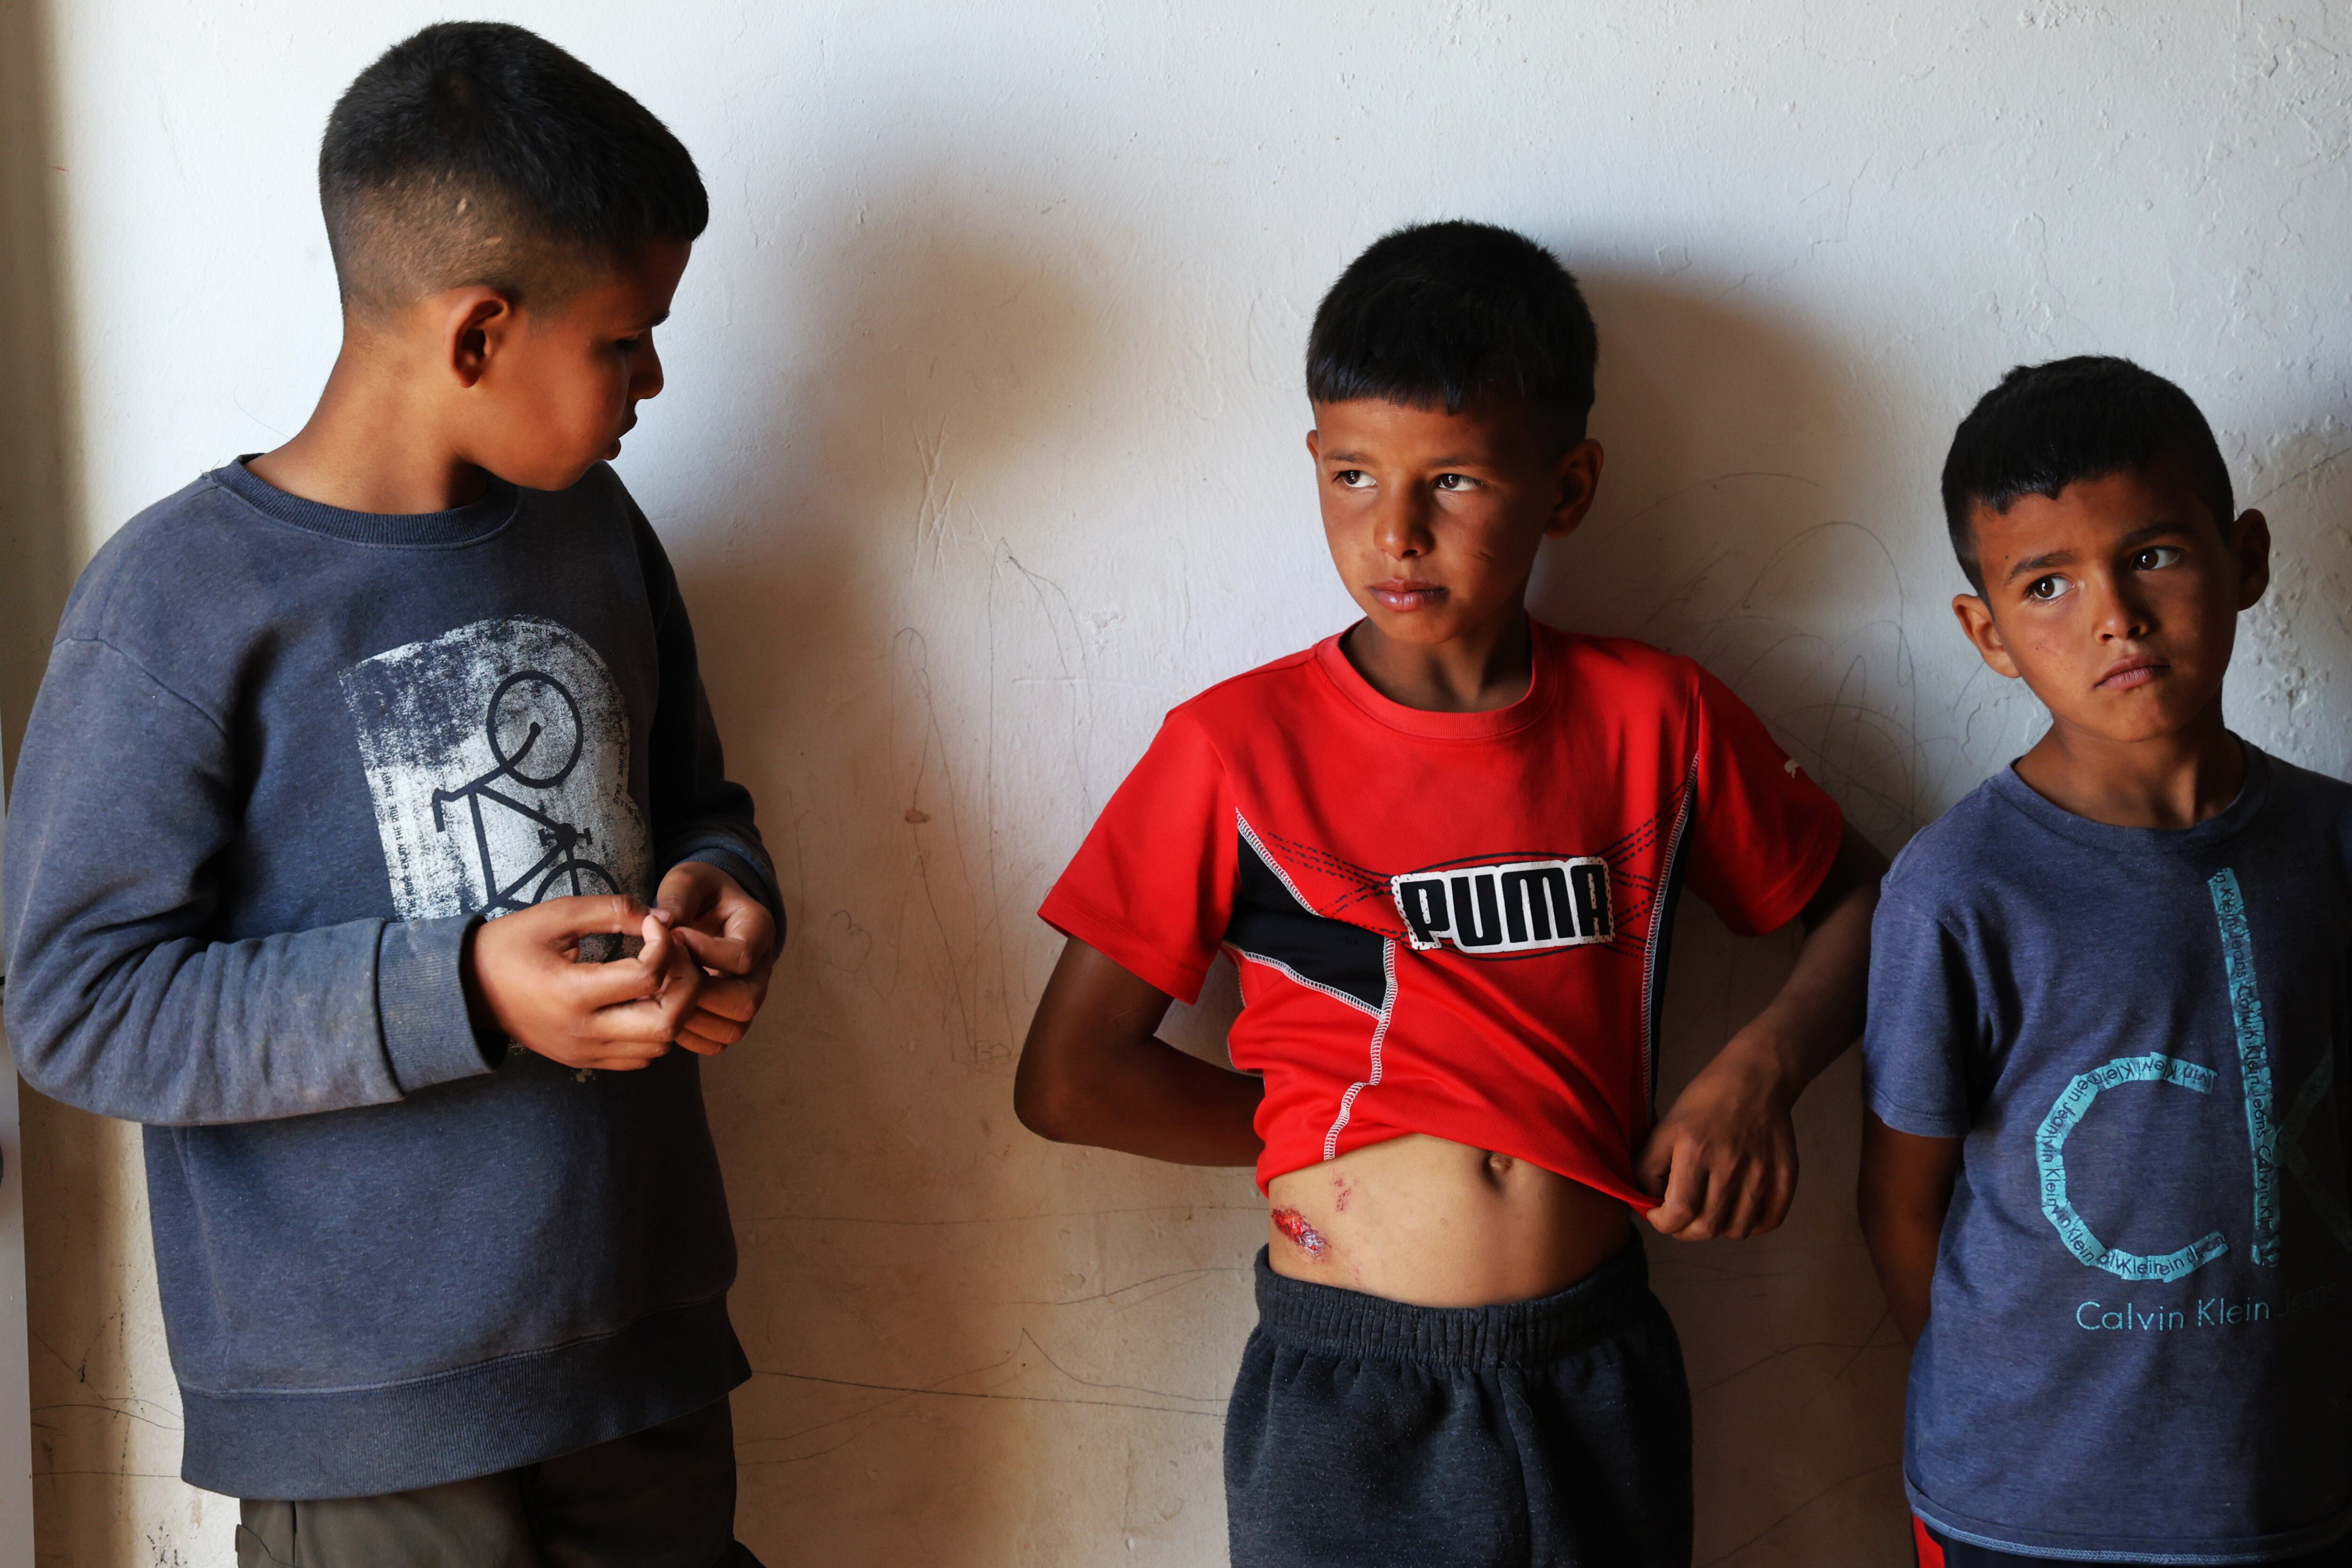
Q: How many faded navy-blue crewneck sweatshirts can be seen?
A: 1